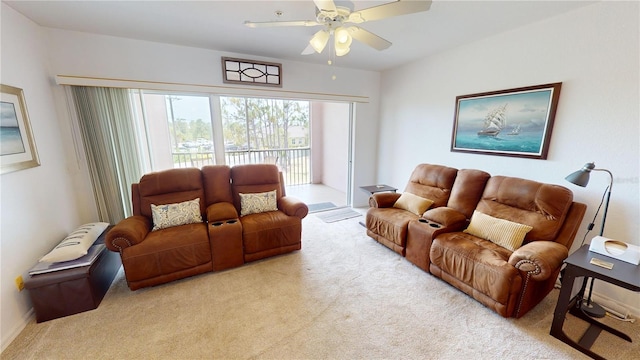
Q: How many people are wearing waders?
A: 0